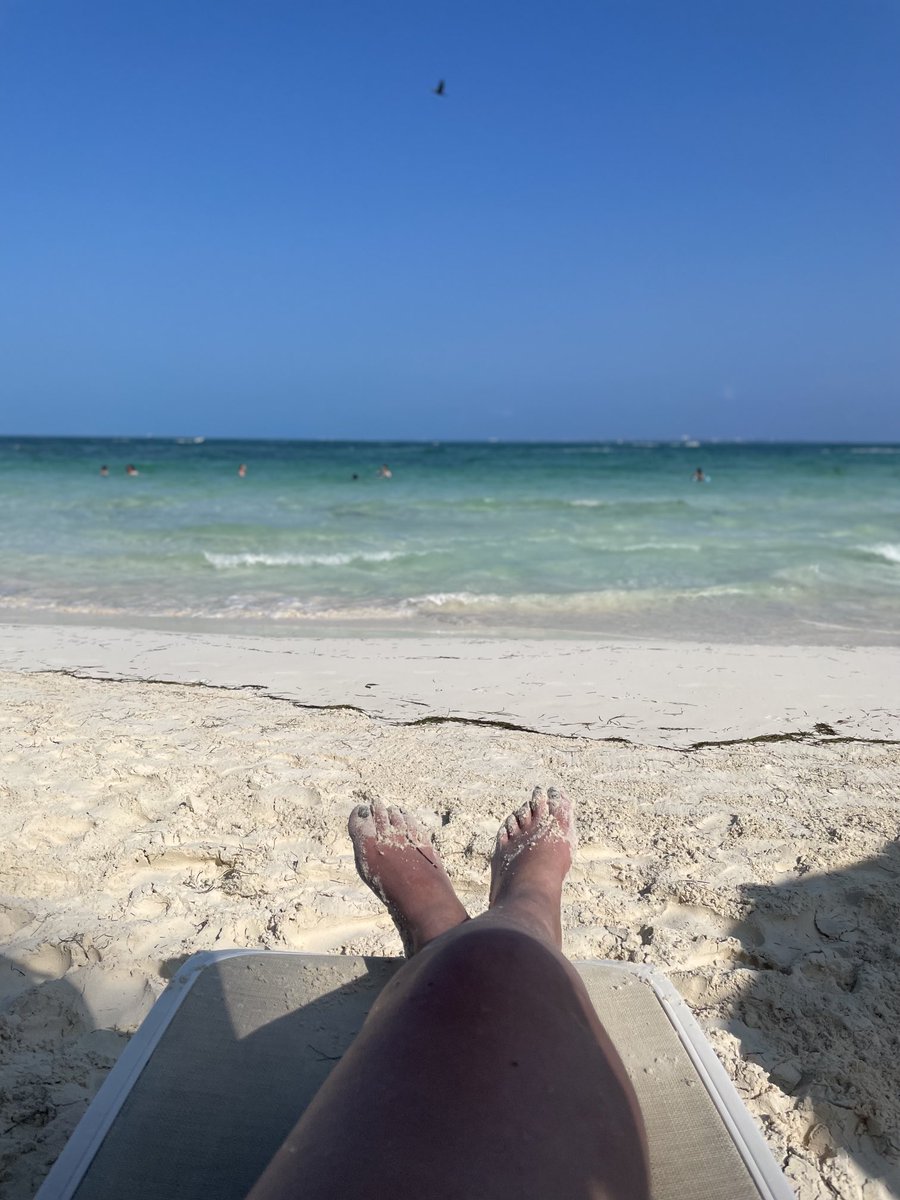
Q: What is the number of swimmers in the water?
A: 6